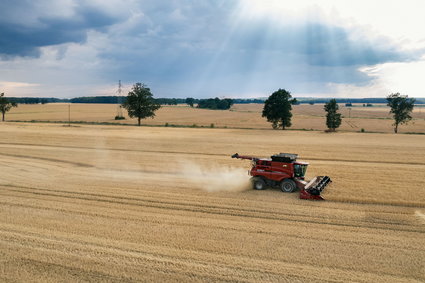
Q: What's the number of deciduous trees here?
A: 5